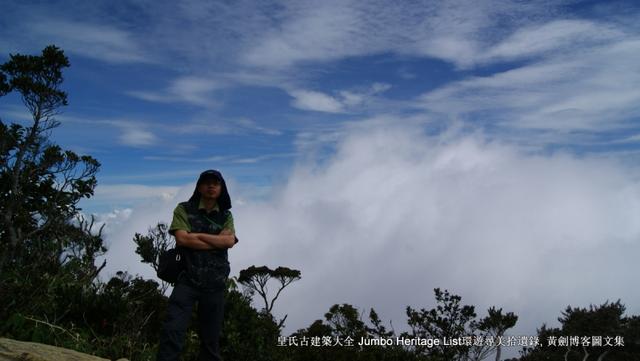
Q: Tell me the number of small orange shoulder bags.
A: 0